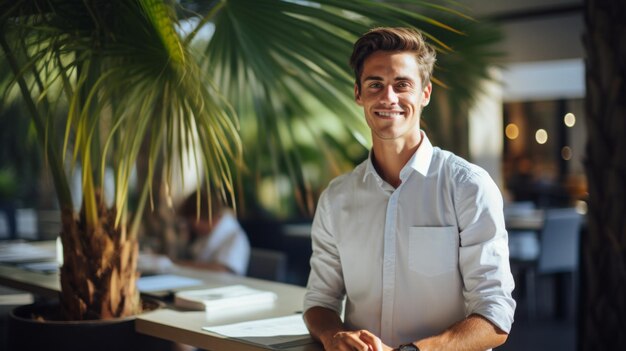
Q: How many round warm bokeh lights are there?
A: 4